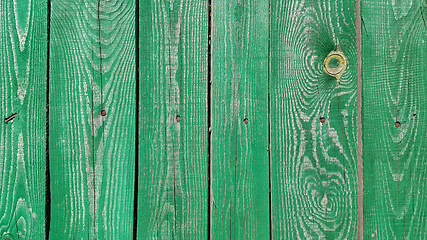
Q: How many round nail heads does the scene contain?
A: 5